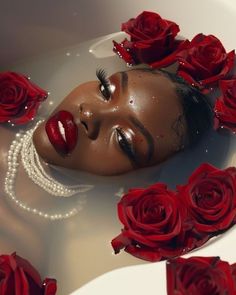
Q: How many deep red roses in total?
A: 8